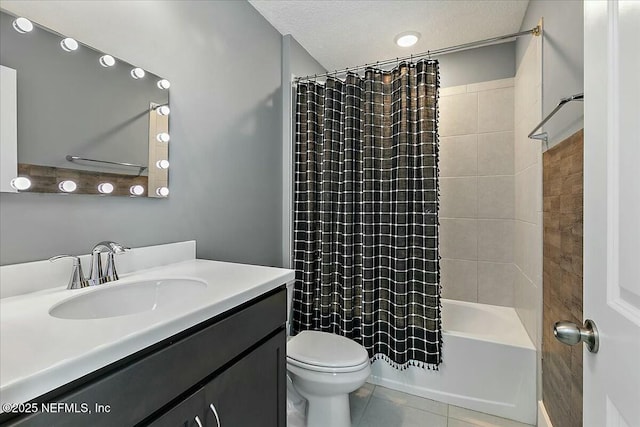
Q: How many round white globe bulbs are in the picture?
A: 13